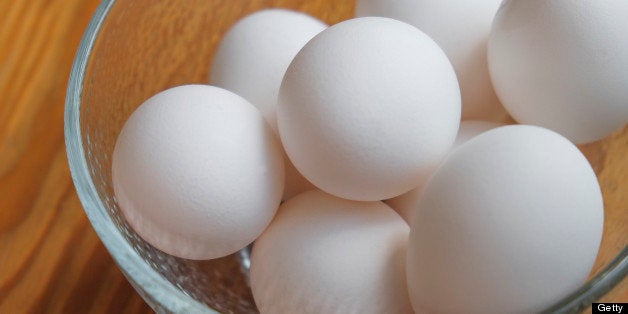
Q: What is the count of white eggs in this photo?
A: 8